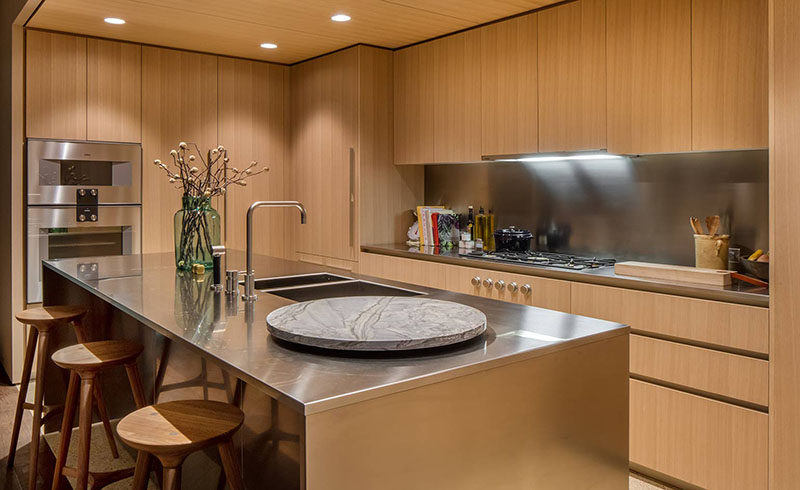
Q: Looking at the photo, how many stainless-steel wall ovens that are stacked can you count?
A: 2